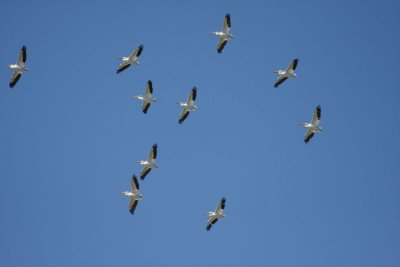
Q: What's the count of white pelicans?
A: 10